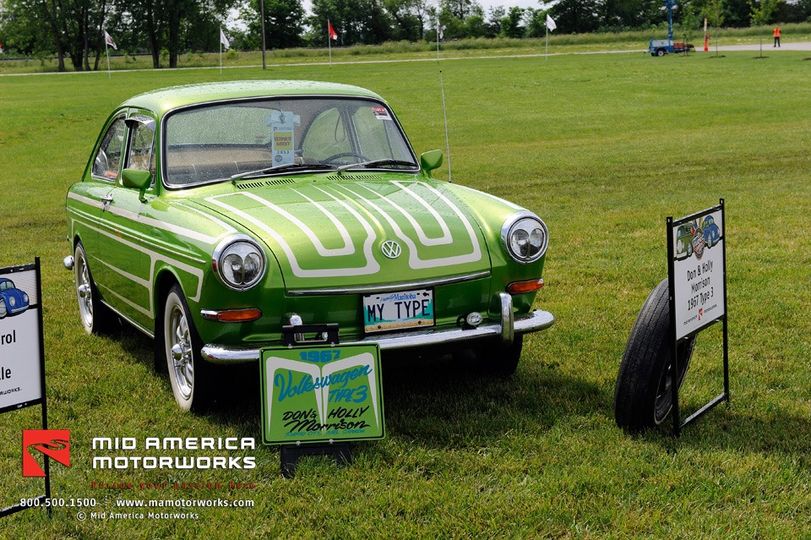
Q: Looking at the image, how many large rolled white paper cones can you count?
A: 0